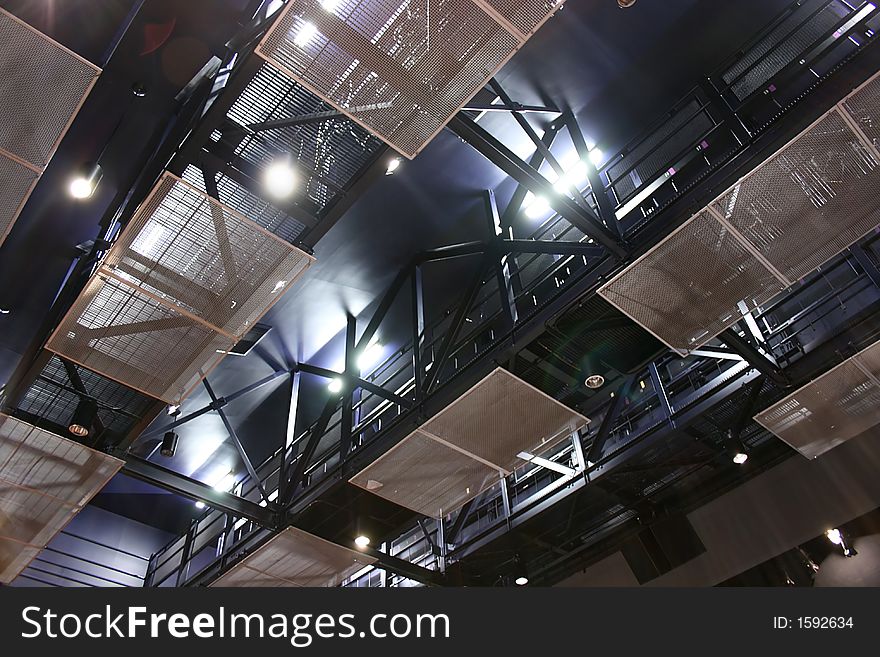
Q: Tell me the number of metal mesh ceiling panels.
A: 8